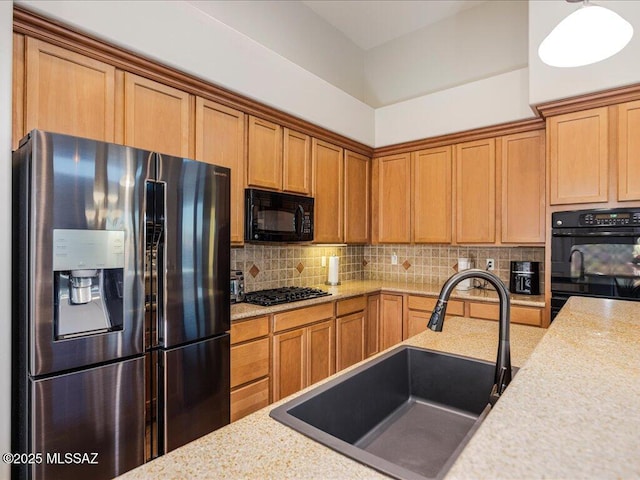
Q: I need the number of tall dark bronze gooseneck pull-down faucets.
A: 1